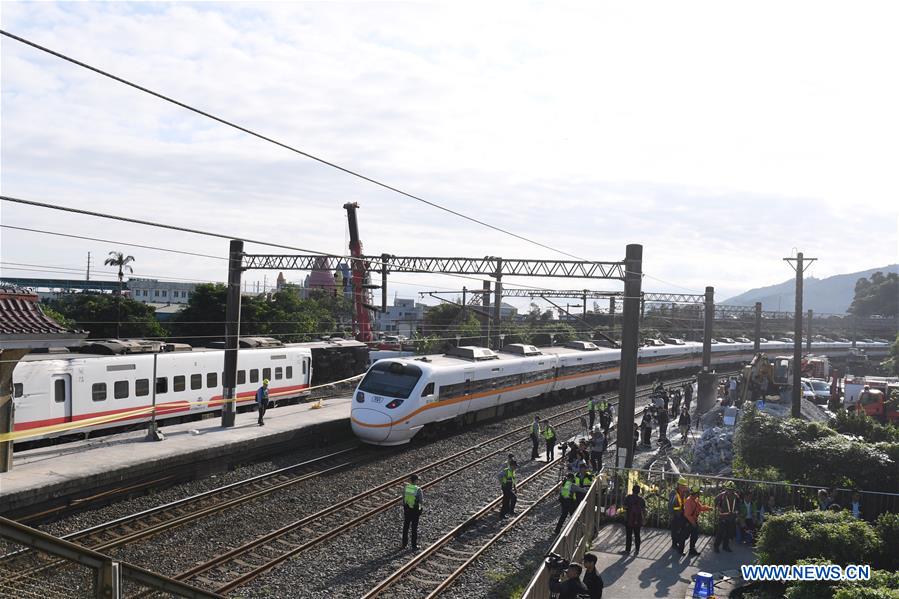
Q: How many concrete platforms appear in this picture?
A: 1